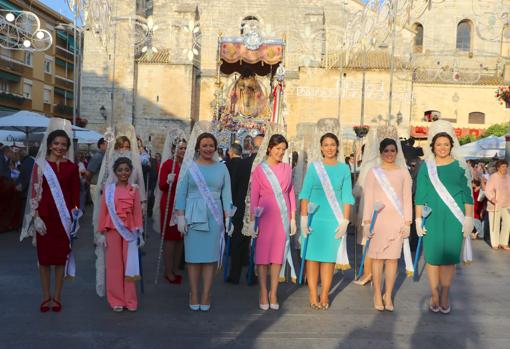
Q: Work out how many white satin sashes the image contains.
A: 7